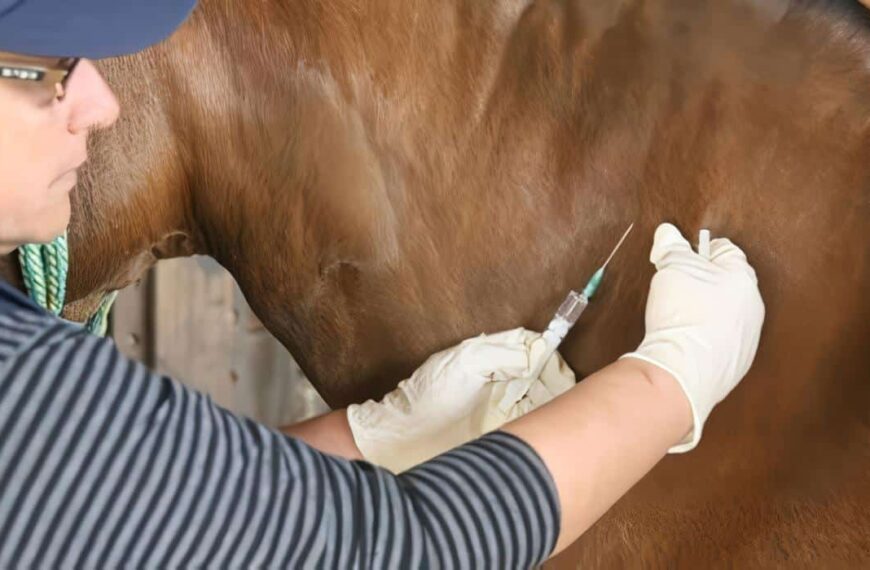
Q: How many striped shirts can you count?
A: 1